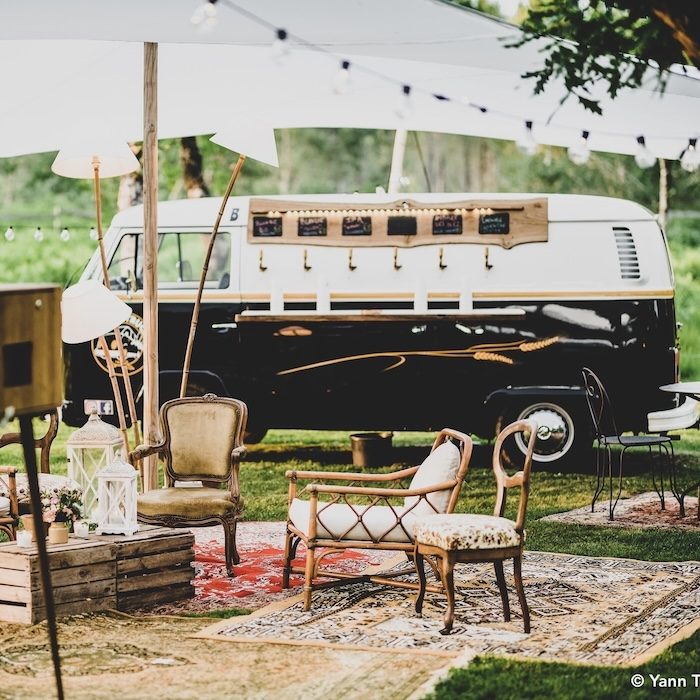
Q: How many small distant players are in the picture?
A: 0